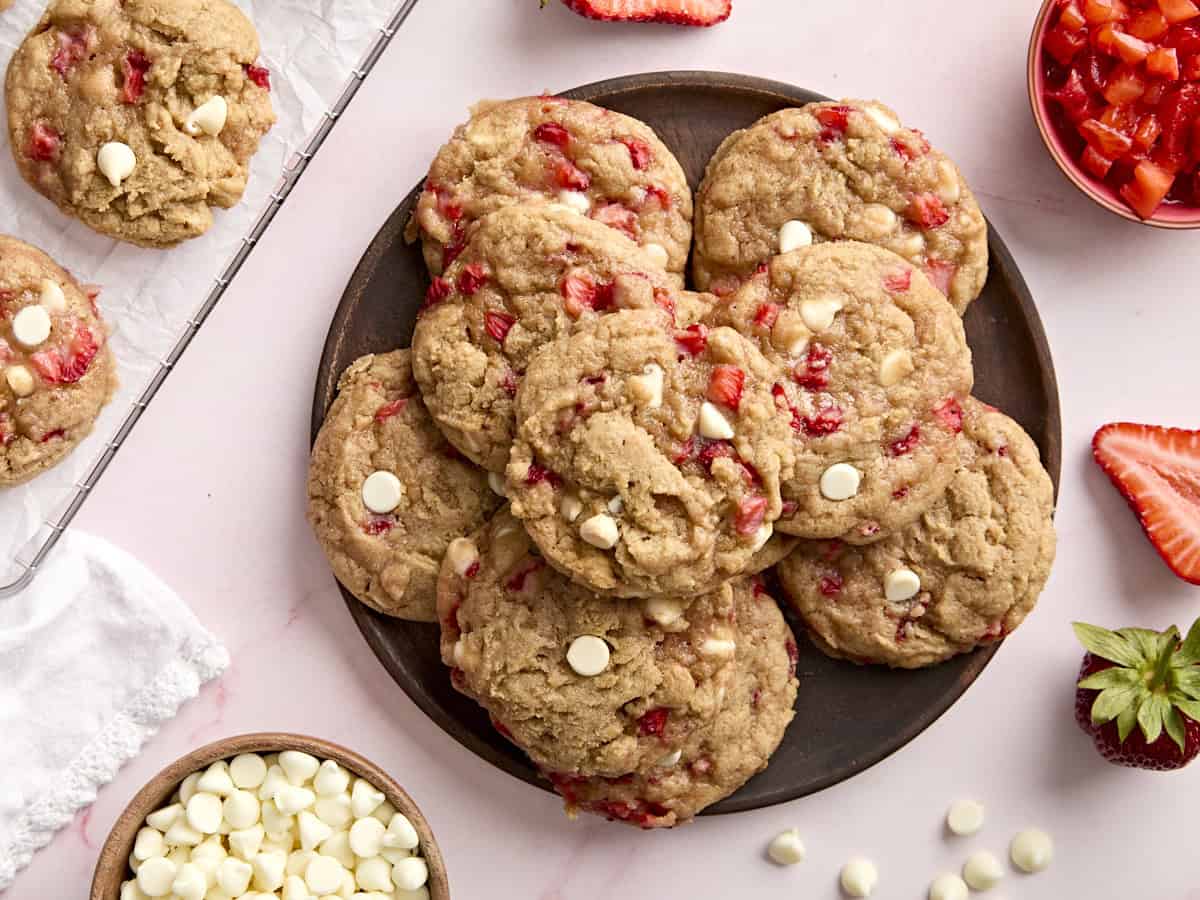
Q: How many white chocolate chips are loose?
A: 6